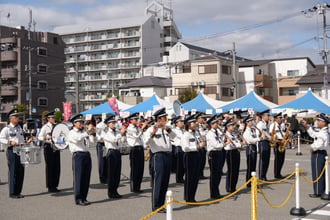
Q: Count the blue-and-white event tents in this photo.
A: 5